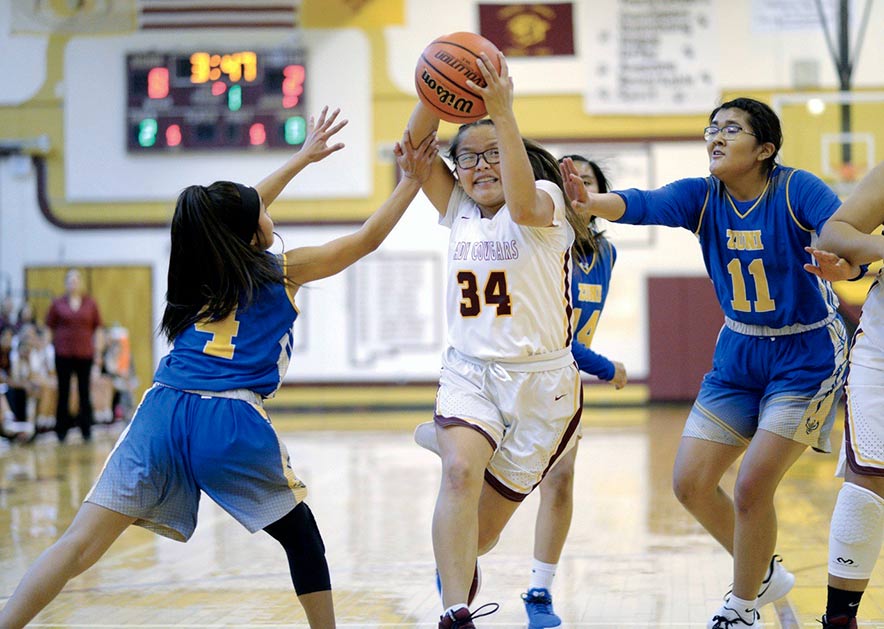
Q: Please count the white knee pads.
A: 1